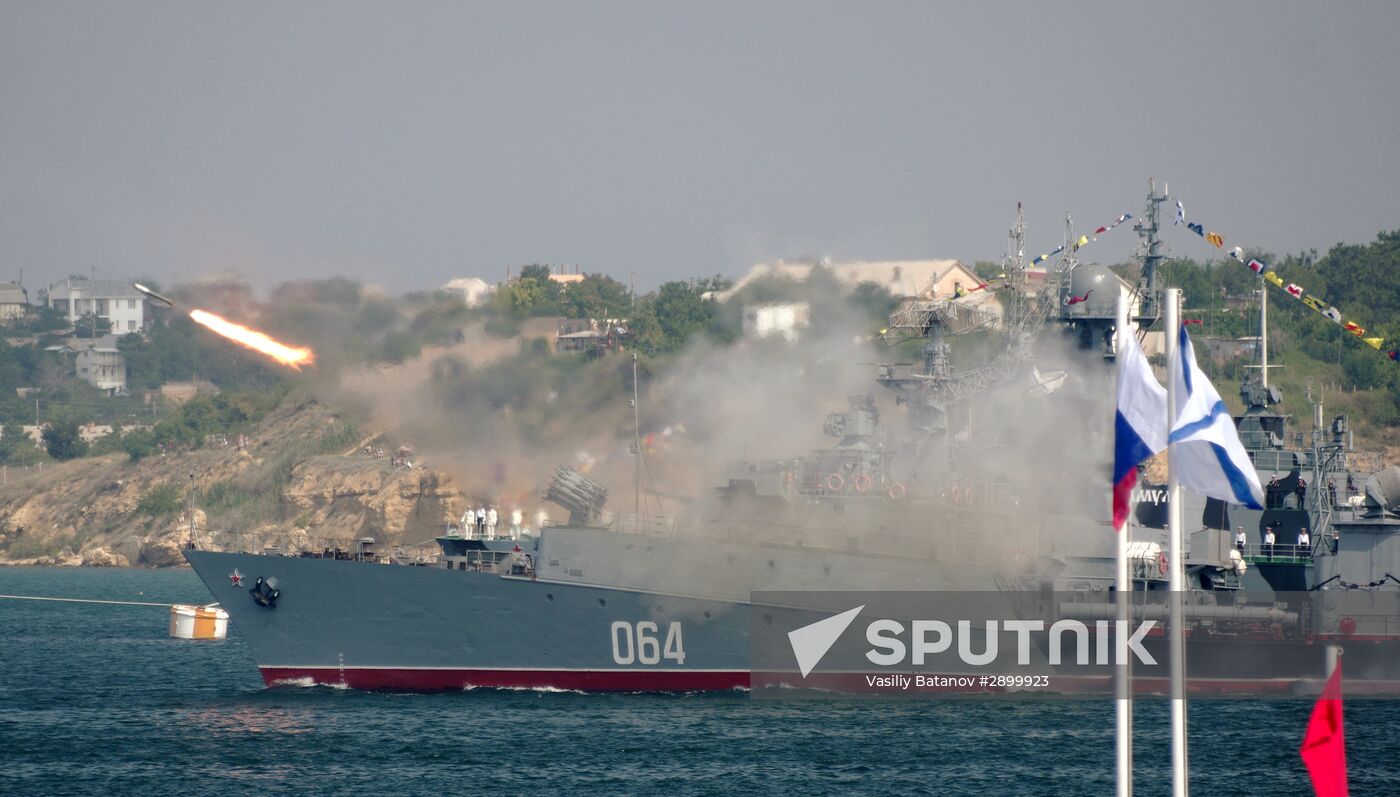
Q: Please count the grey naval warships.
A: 2